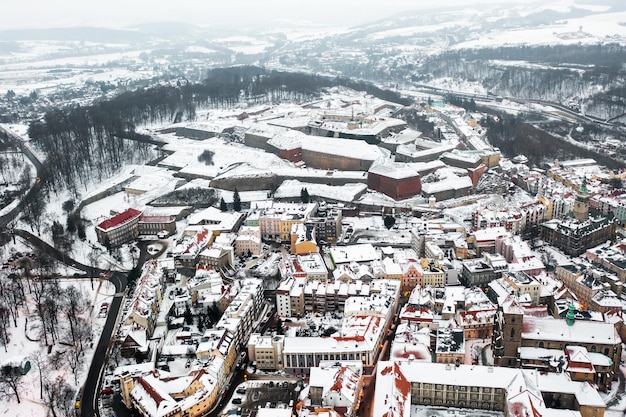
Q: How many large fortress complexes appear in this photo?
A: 1